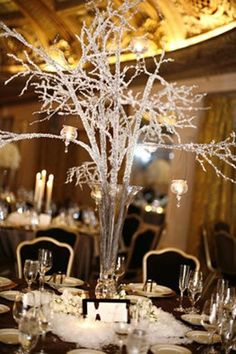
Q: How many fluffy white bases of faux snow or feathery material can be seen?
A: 1